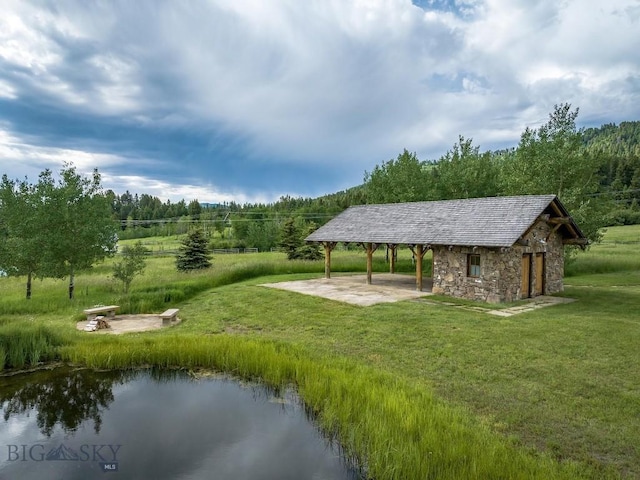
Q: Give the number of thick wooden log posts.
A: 4